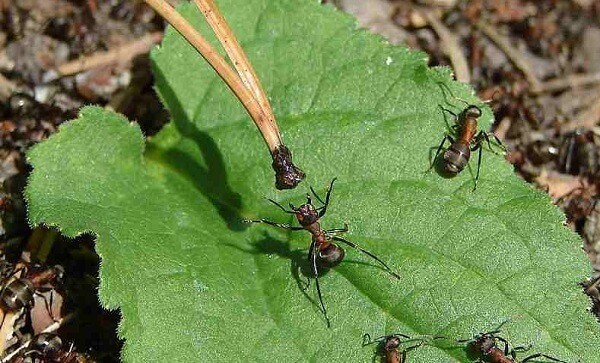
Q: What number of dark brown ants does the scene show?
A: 4